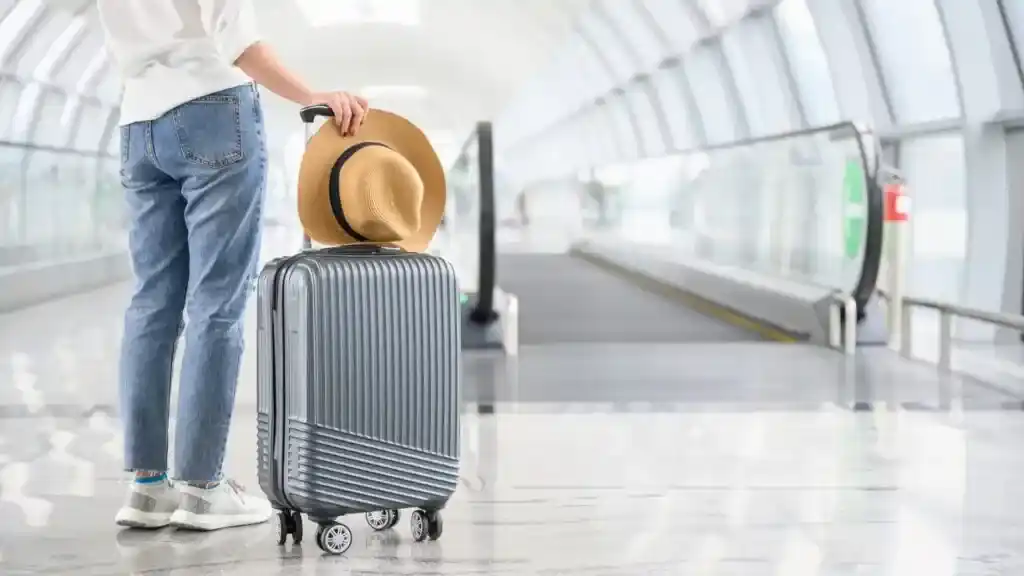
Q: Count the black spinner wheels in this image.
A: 4